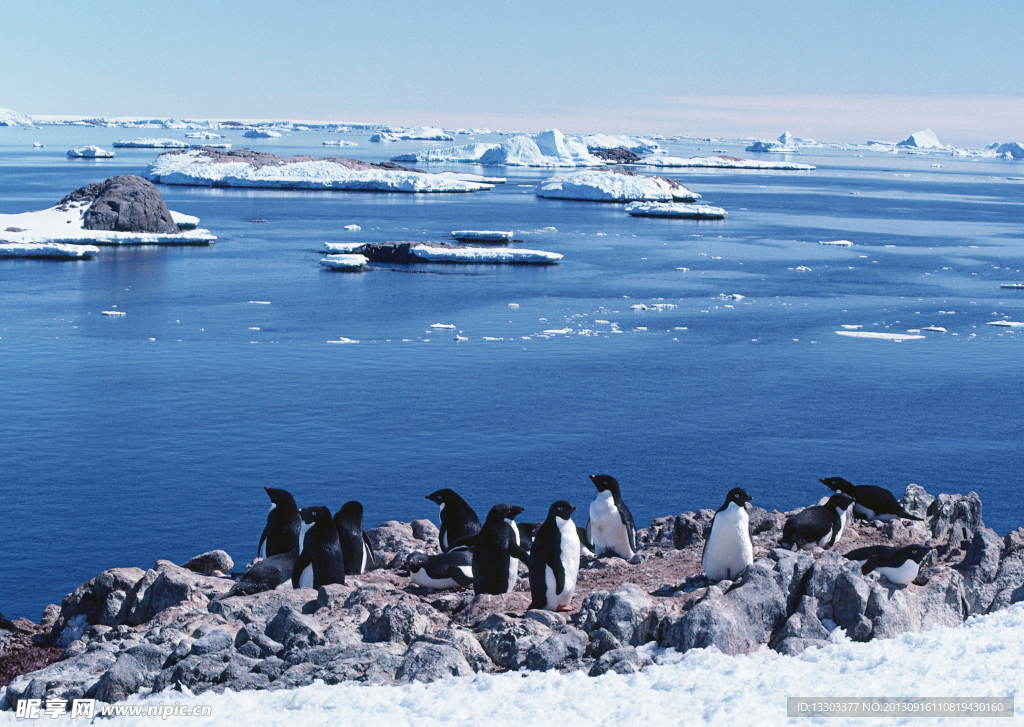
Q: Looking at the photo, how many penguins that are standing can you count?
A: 8